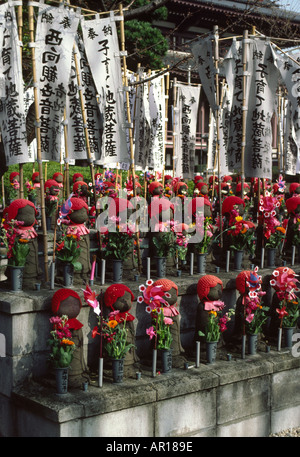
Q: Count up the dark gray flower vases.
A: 13